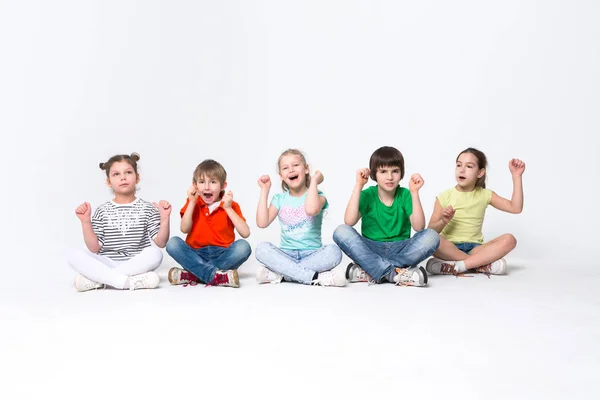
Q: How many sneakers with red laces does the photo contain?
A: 2